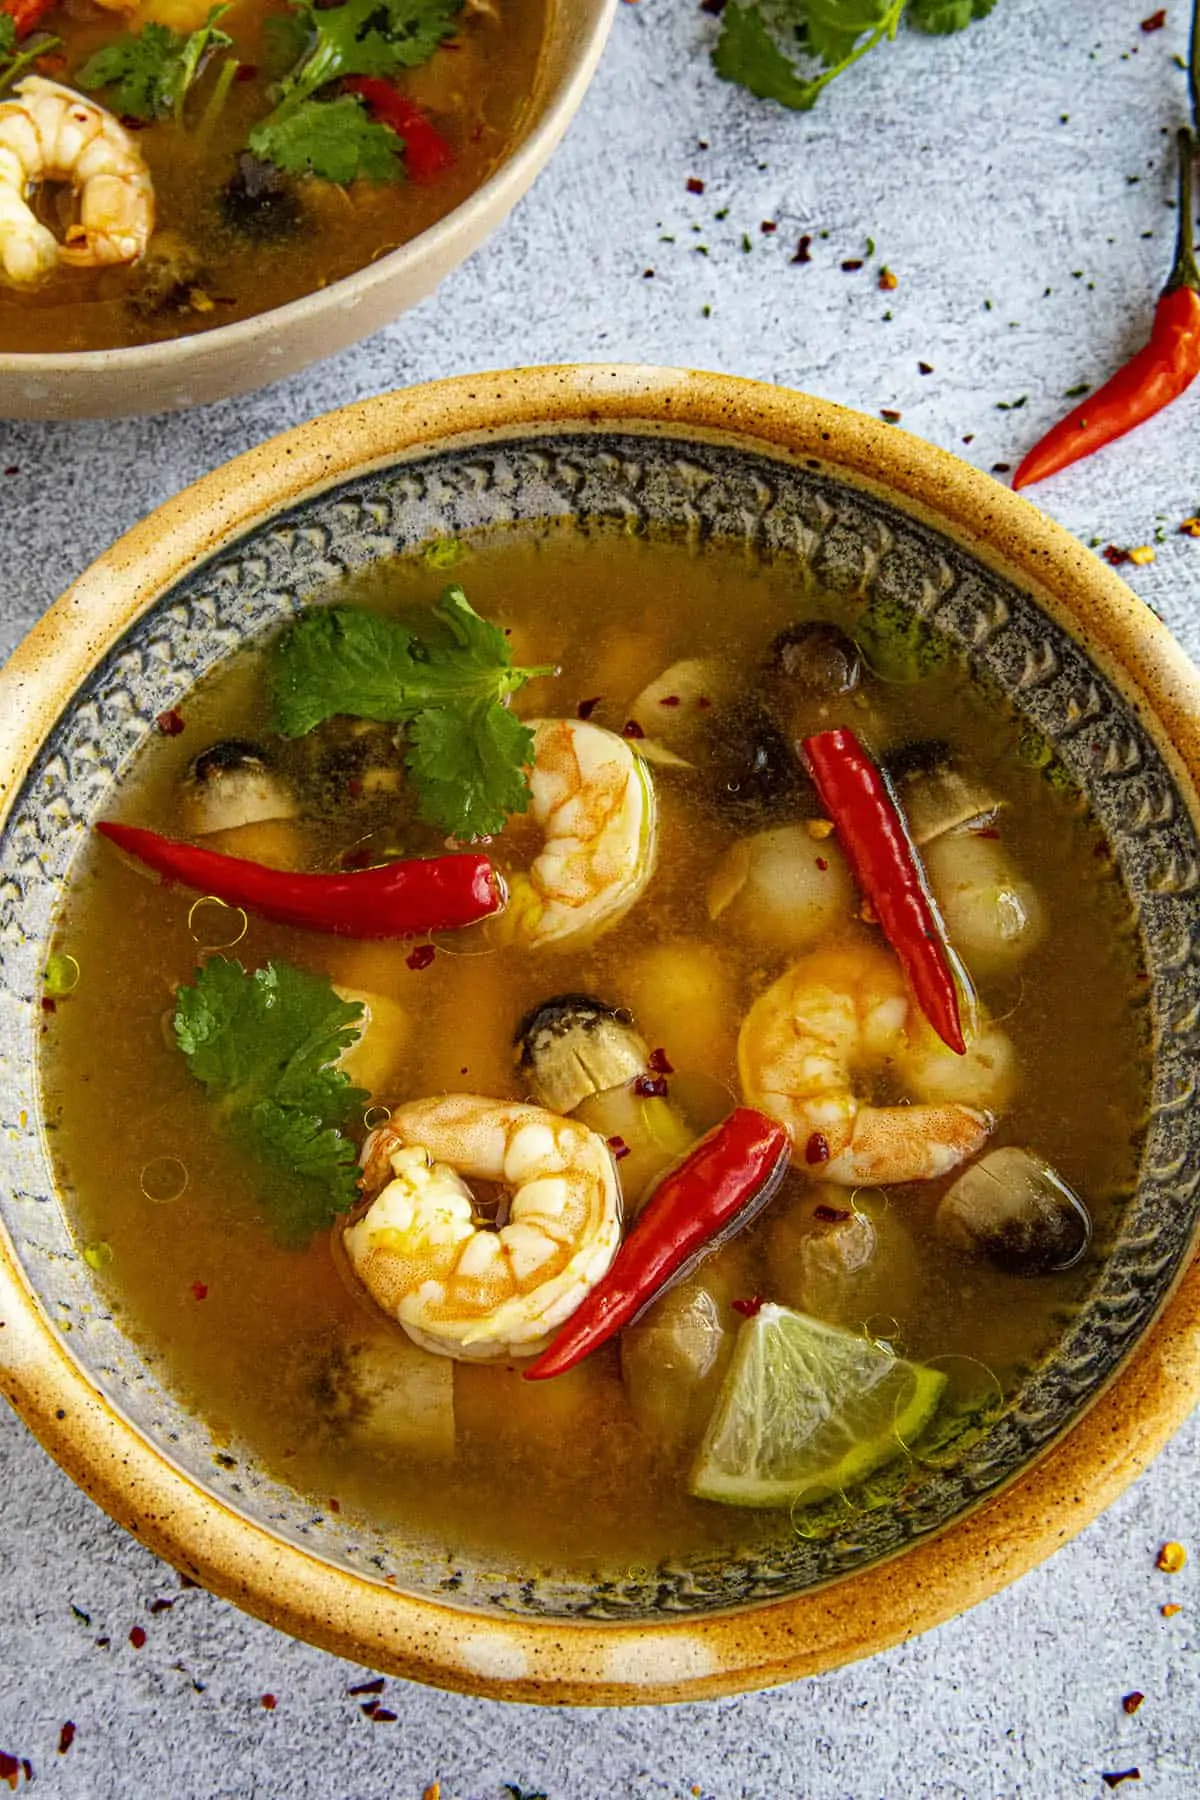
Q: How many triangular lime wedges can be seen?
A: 1